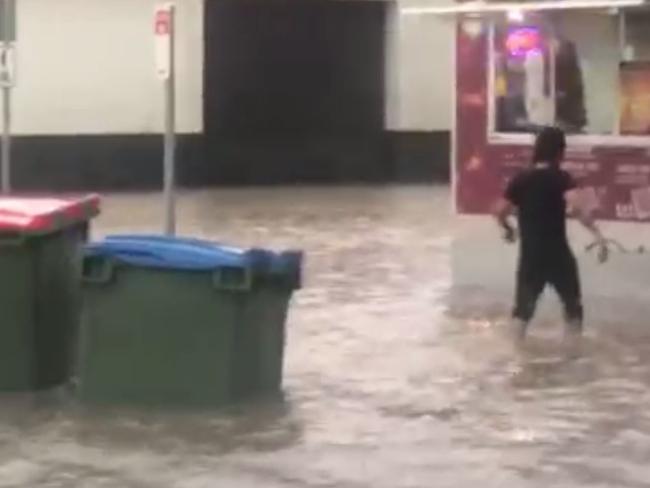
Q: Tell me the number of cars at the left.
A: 0